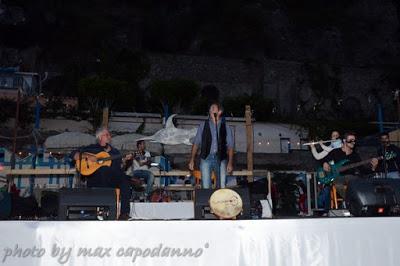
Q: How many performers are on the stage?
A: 6